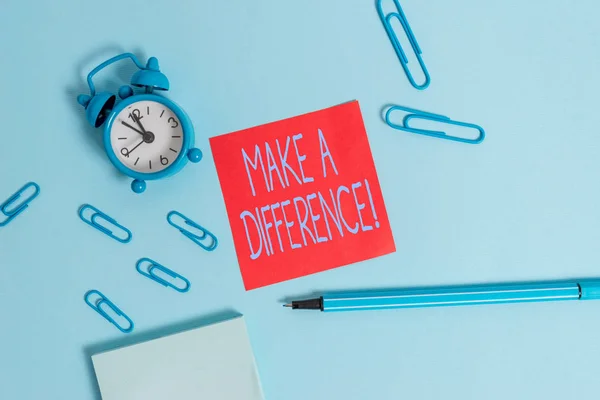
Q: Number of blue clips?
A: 7